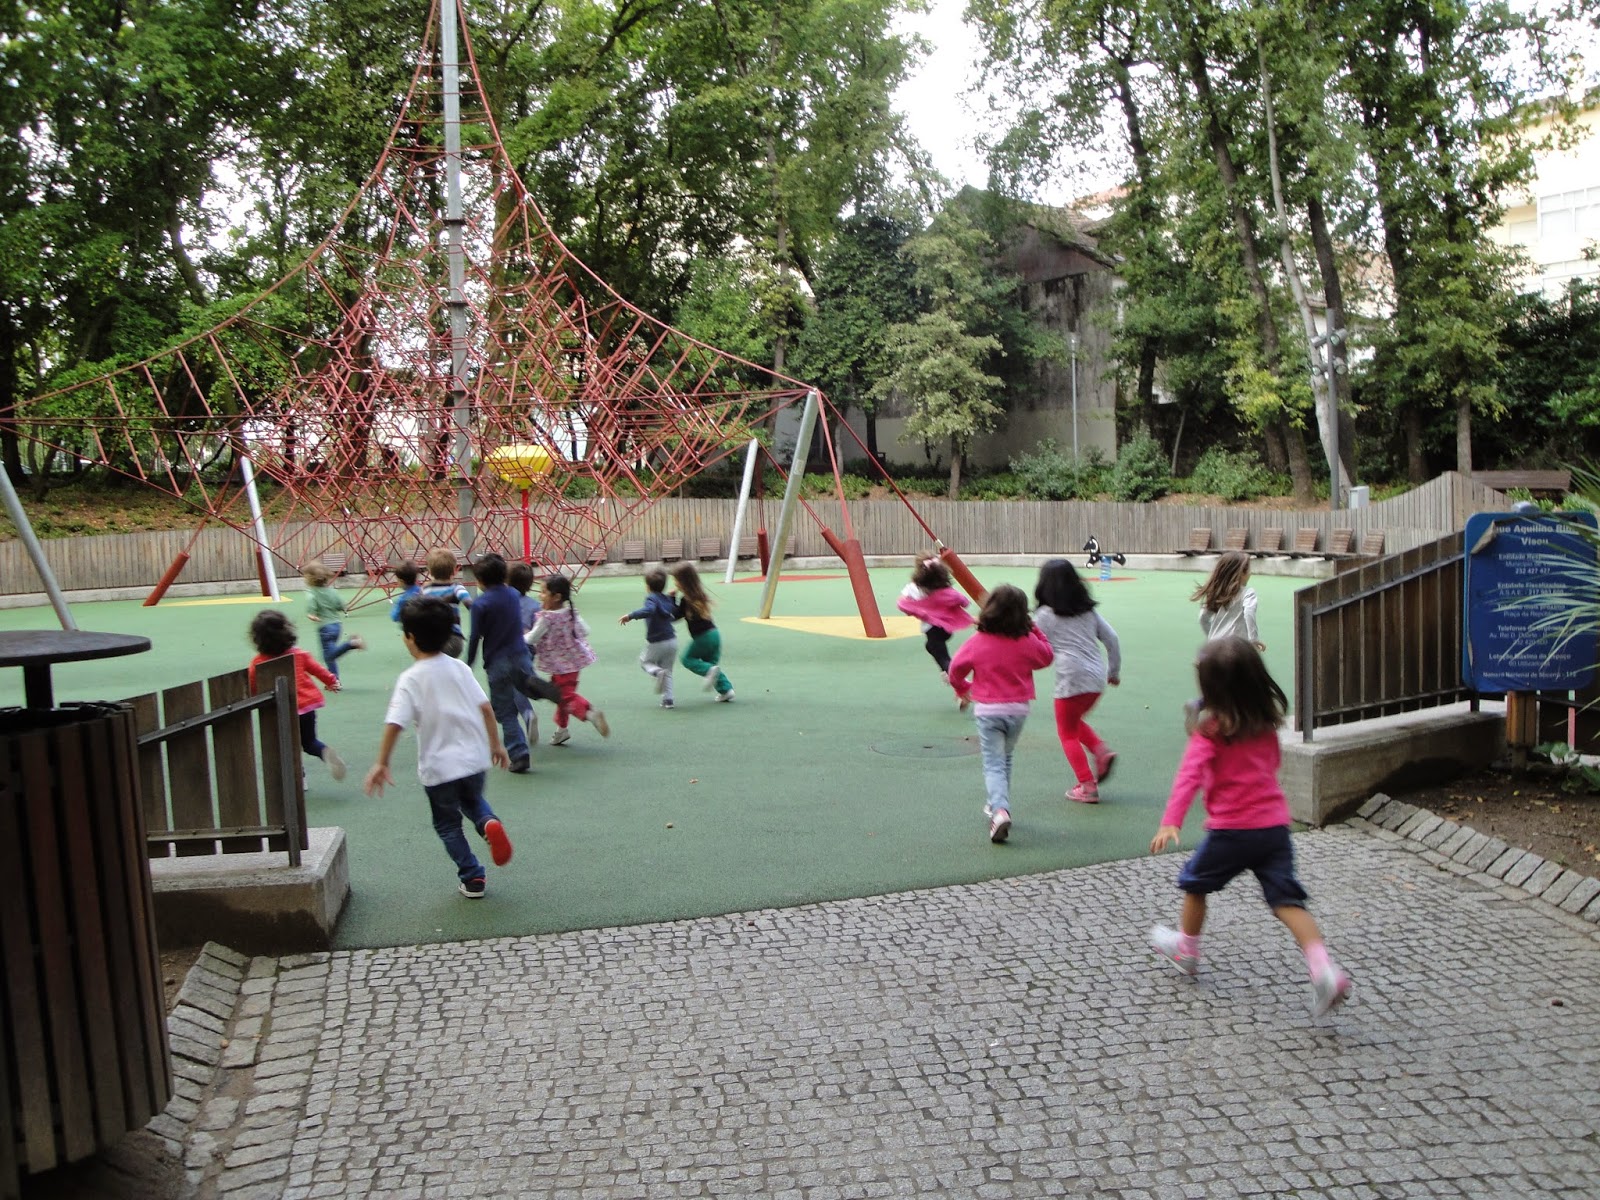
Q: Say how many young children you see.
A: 15